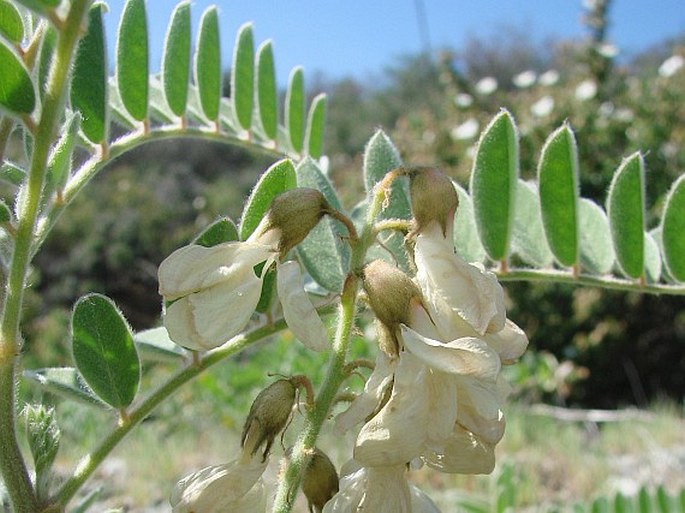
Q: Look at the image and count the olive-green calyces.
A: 5